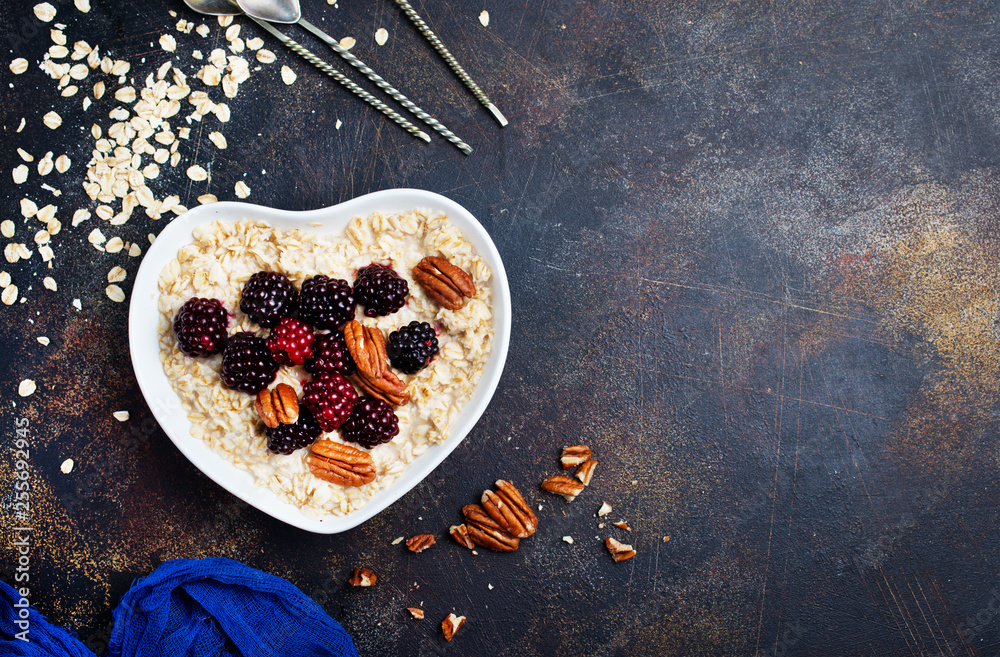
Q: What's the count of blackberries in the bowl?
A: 11